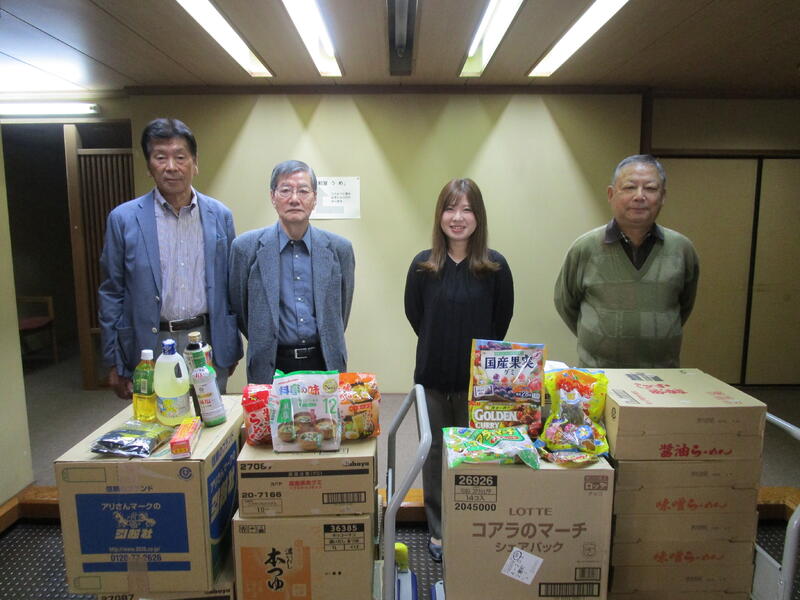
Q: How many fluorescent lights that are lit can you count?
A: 5